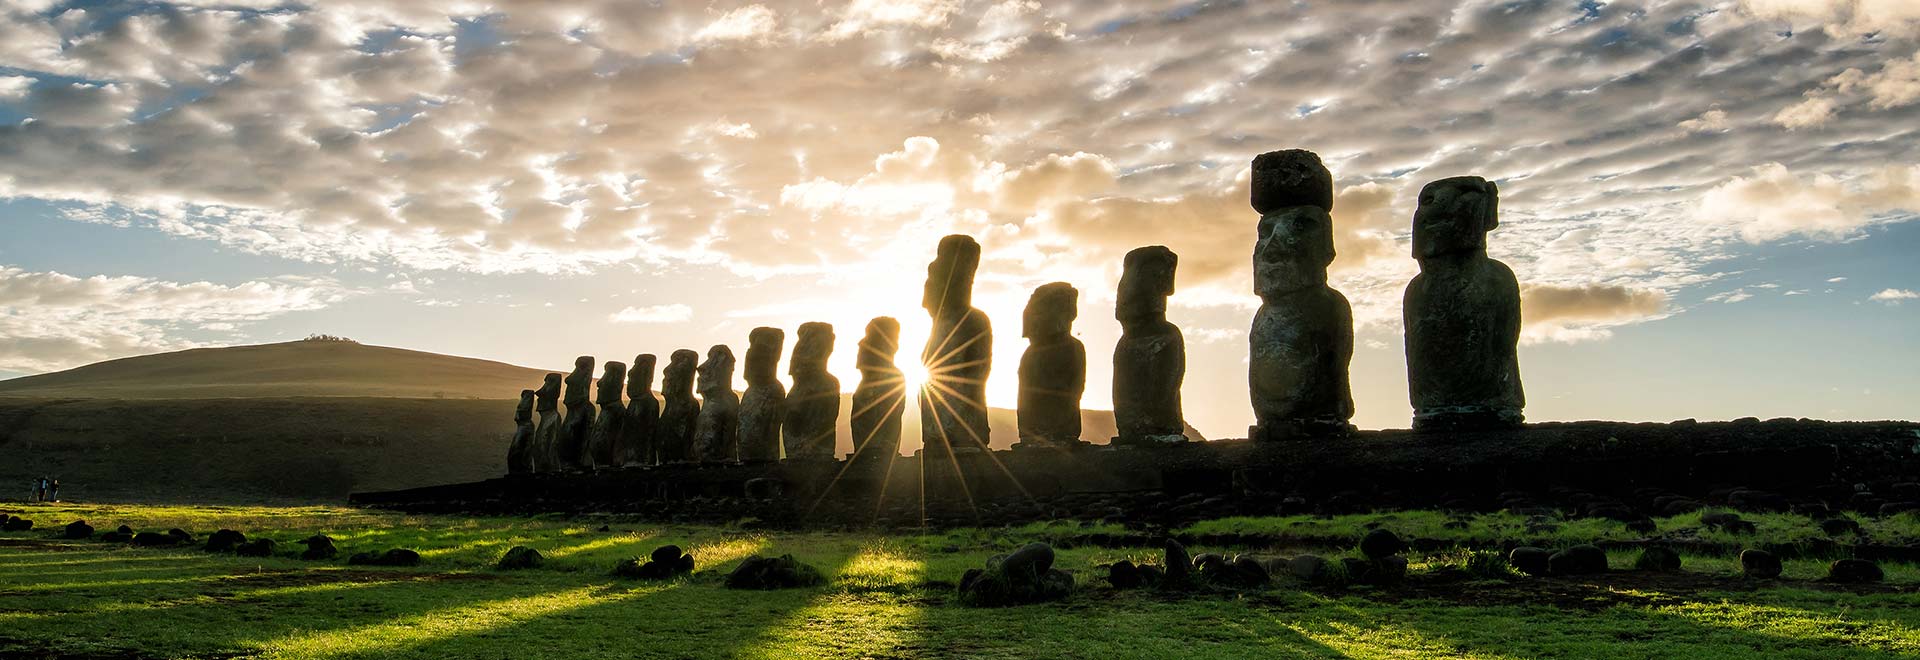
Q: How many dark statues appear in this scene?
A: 15